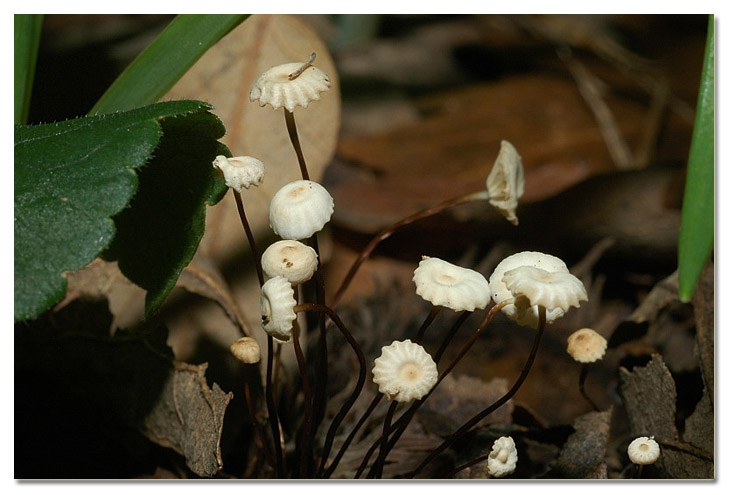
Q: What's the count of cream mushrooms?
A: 14